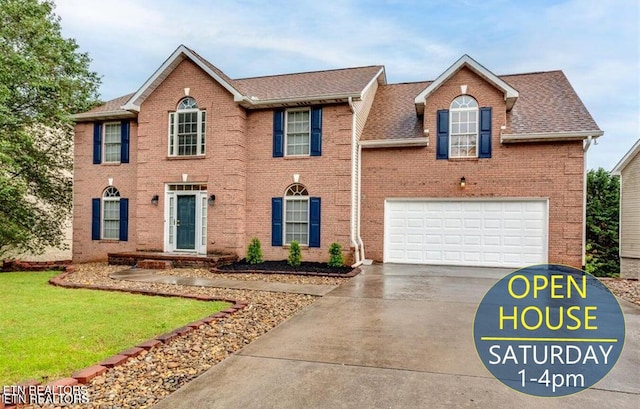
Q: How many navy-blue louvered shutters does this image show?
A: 10